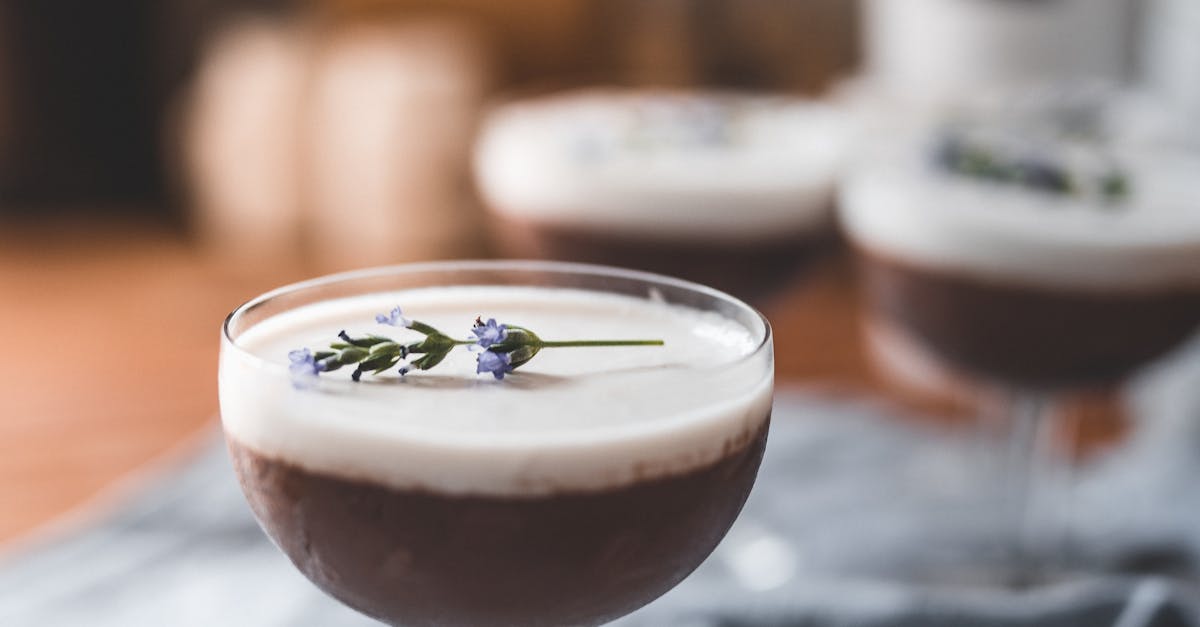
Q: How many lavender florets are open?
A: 4